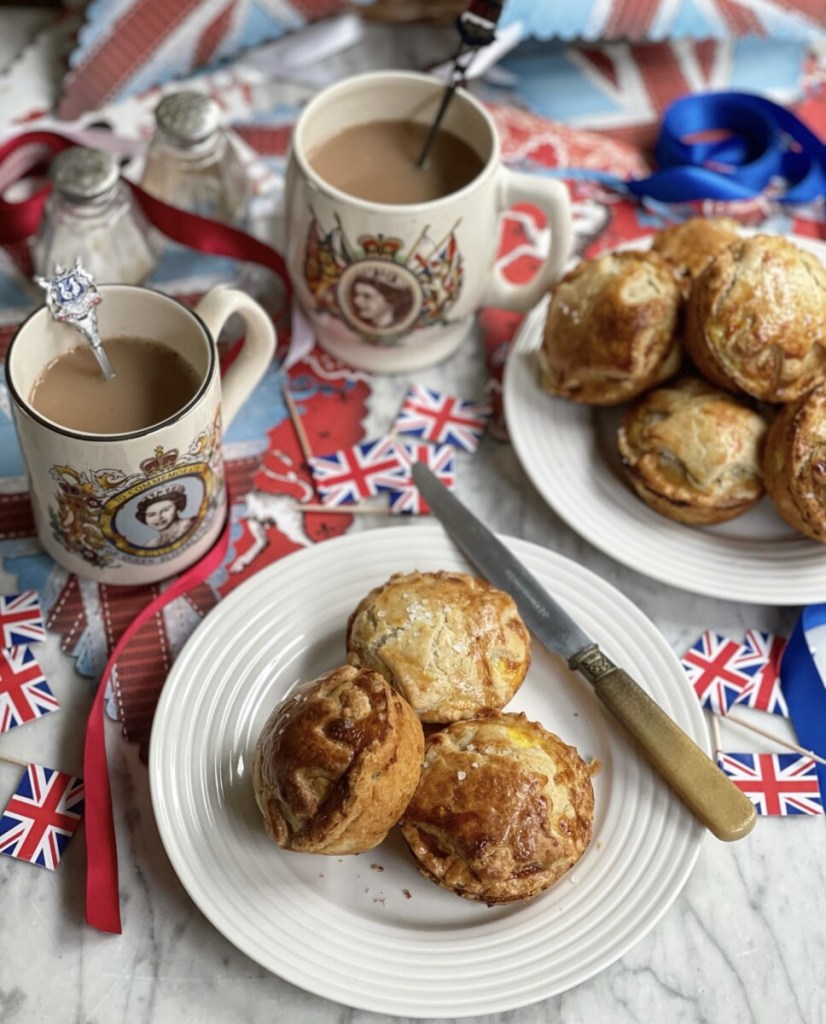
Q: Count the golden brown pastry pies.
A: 8